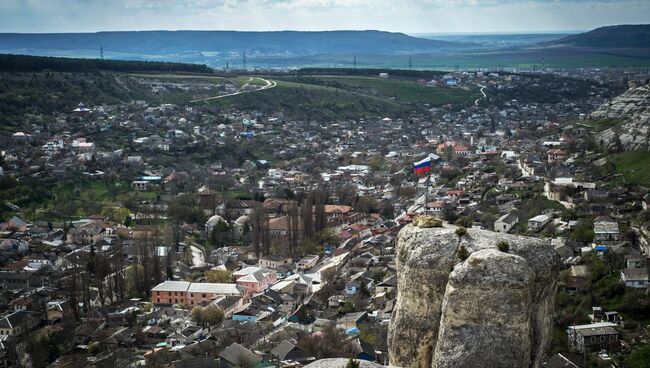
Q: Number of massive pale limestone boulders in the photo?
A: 2